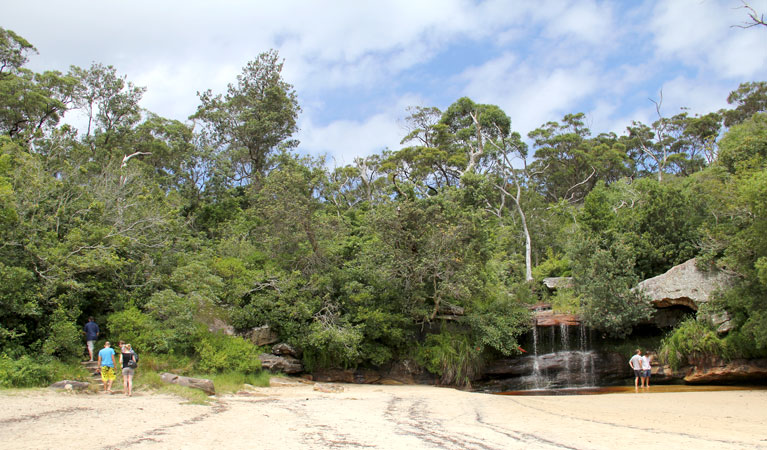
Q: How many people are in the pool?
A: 2